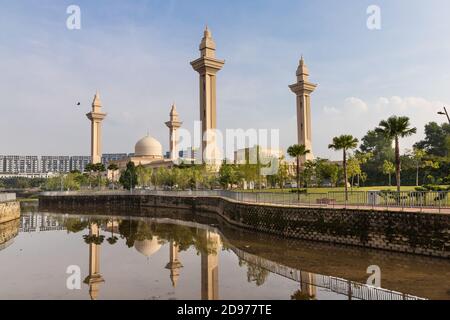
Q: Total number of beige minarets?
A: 4